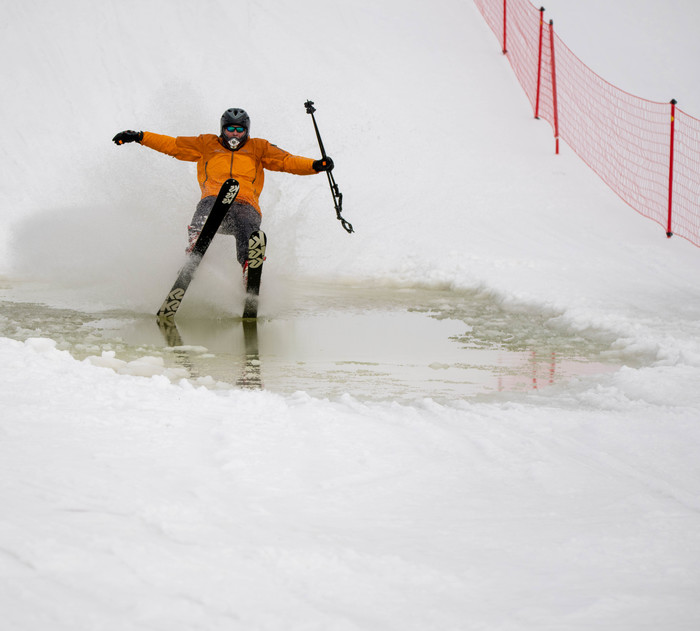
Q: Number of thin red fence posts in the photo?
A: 4